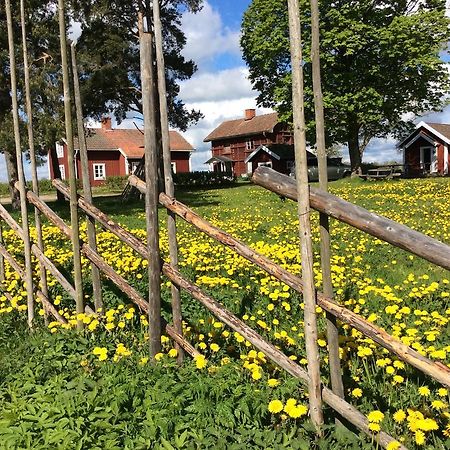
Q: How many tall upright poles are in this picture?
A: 8